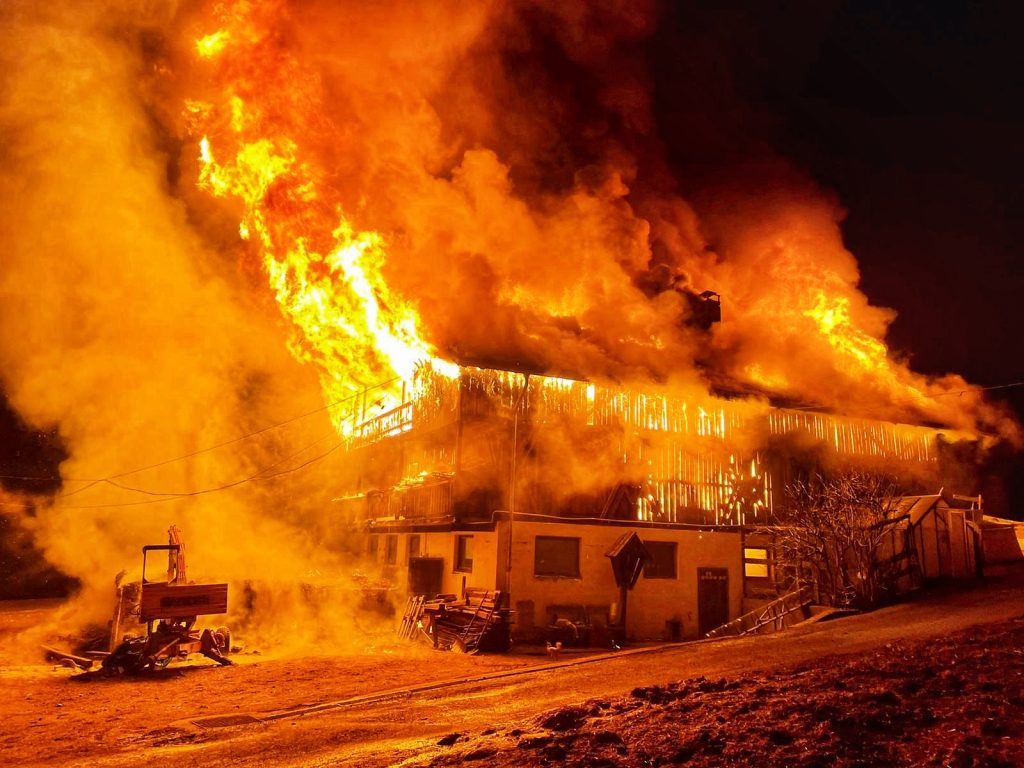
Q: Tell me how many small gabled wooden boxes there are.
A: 1